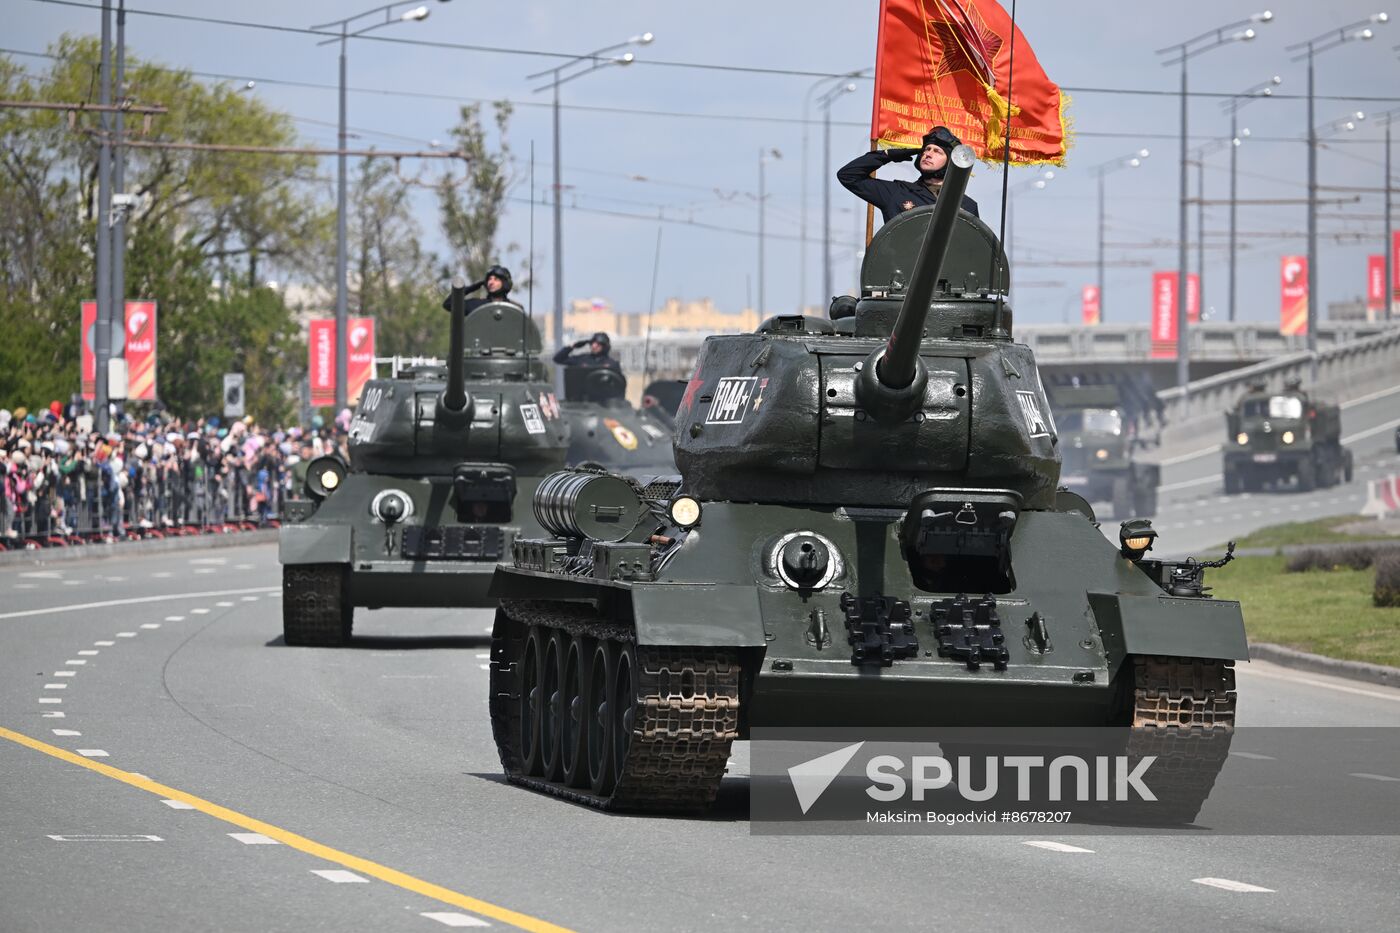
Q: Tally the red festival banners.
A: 10